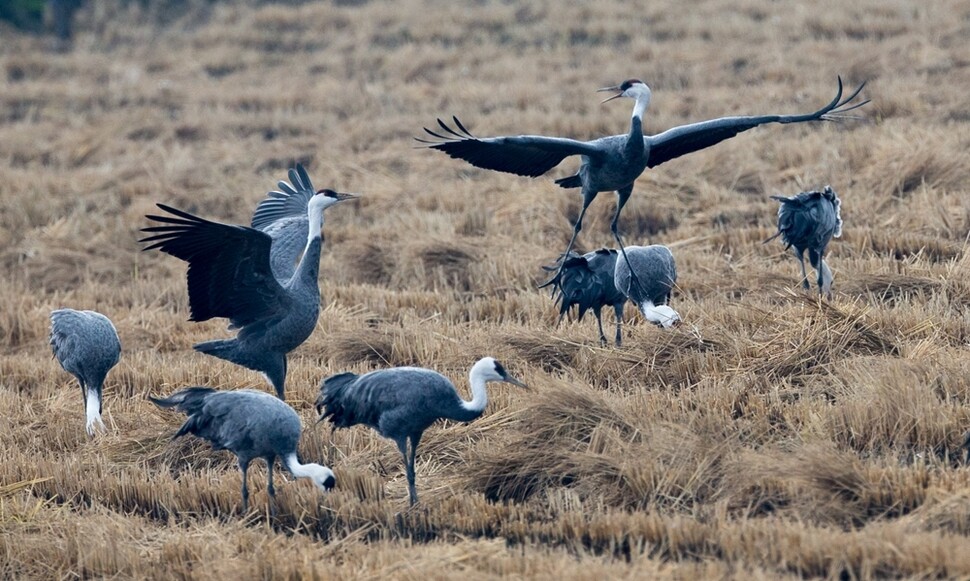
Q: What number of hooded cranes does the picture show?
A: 8